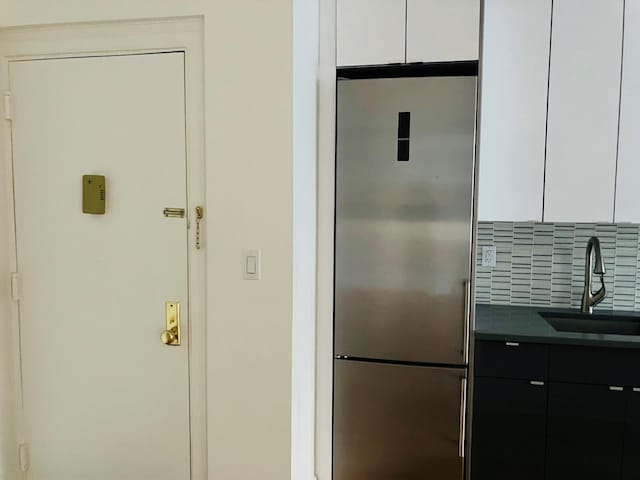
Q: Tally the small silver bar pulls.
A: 4